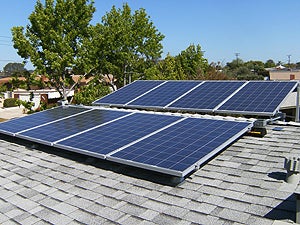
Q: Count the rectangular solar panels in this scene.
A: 8